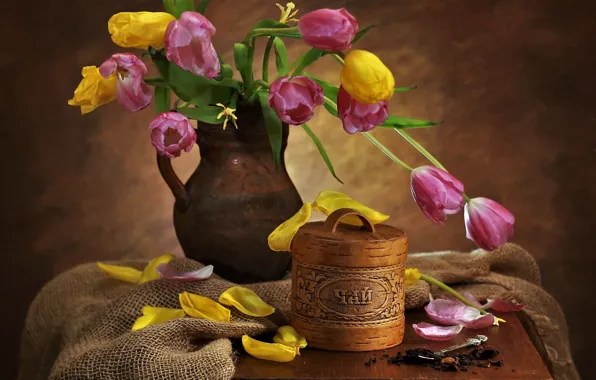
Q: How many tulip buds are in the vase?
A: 11